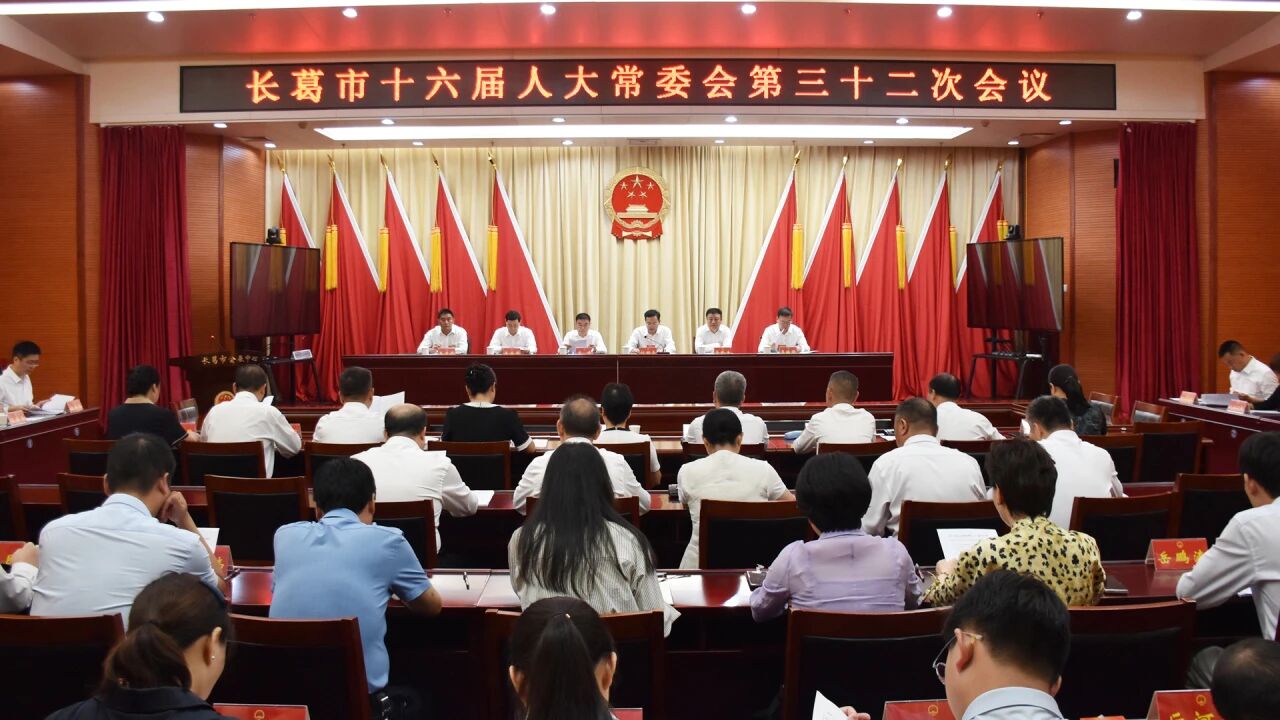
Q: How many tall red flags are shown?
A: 10